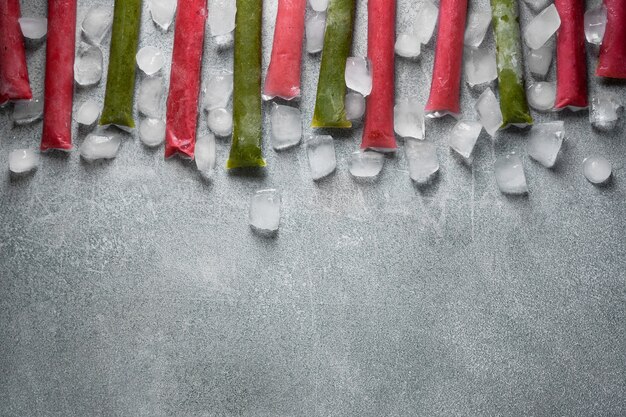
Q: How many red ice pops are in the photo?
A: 8